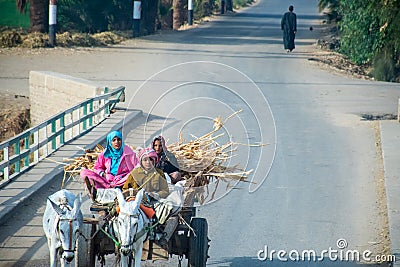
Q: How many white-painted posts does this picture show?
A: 3